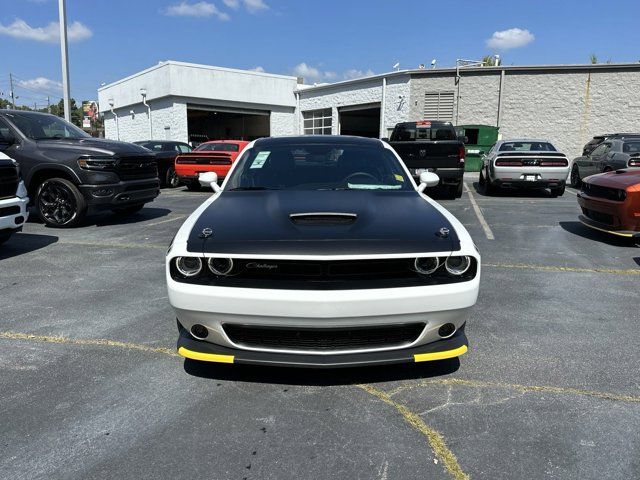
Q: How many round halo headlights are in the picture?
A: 4